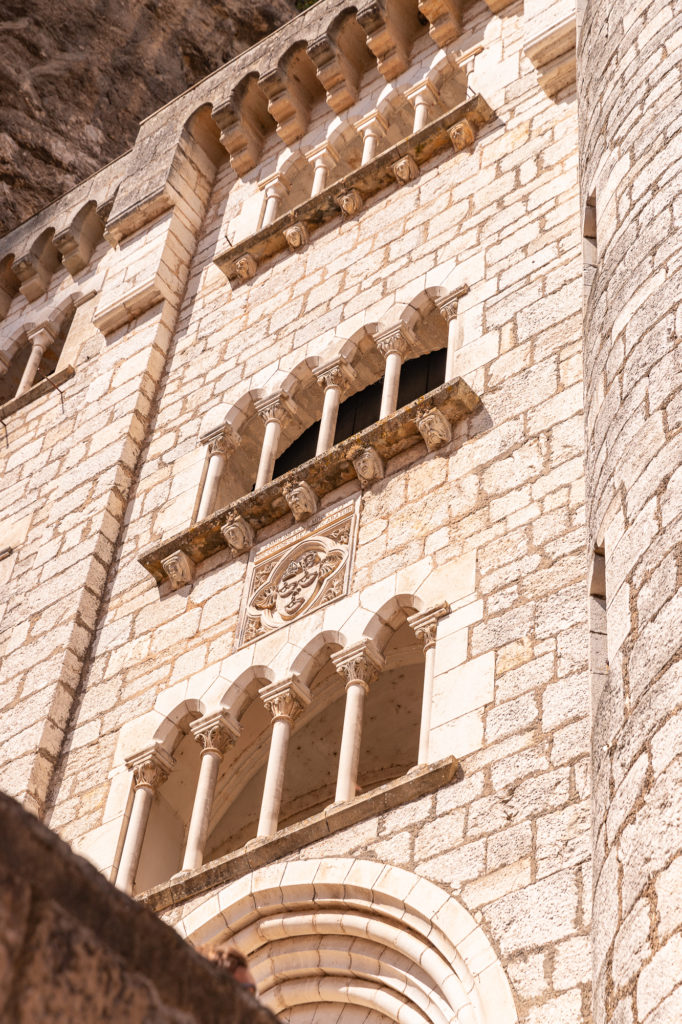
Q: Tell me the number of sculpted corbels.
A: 10